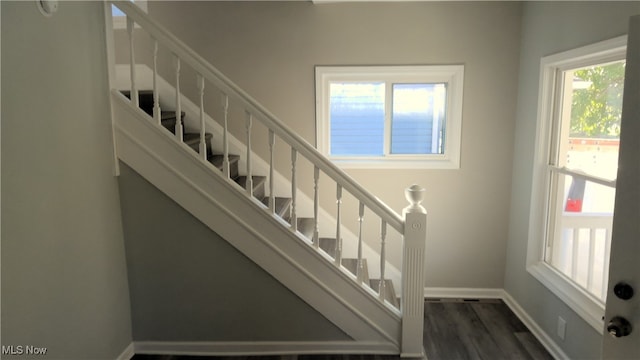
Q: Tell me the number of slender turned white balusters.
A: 12